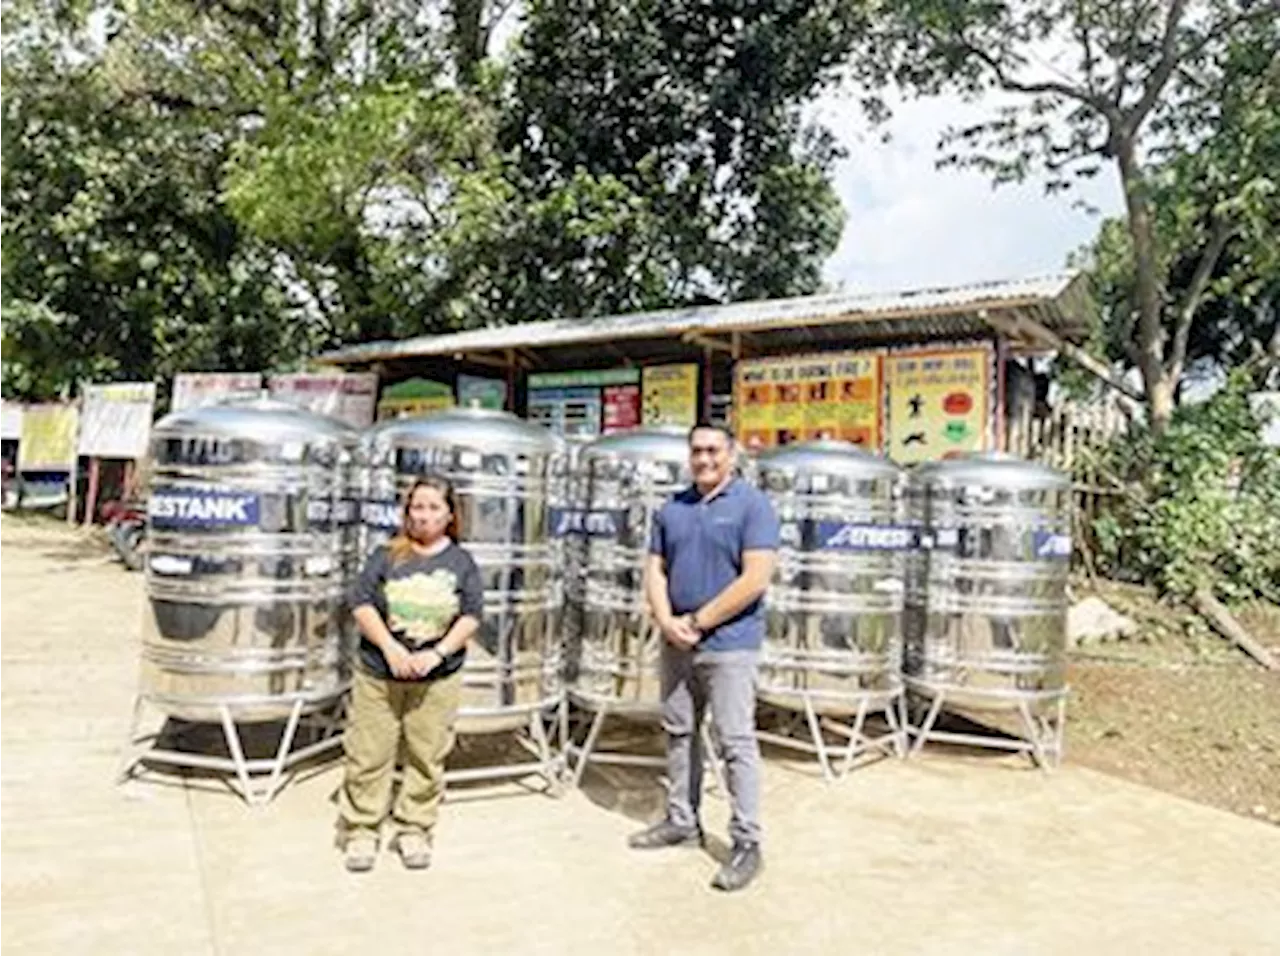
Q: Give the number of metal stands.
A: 5